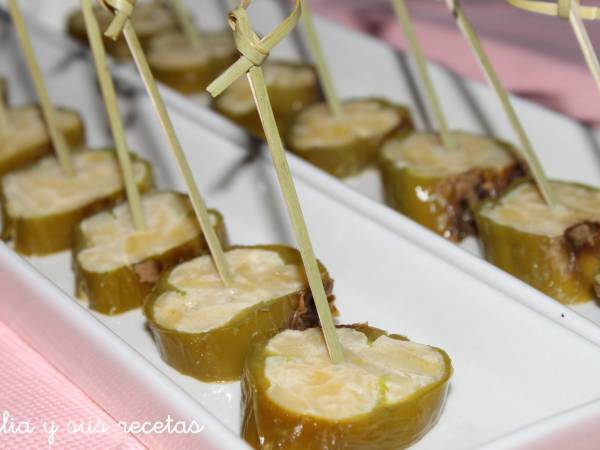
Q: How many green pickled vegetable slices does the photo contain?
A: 11